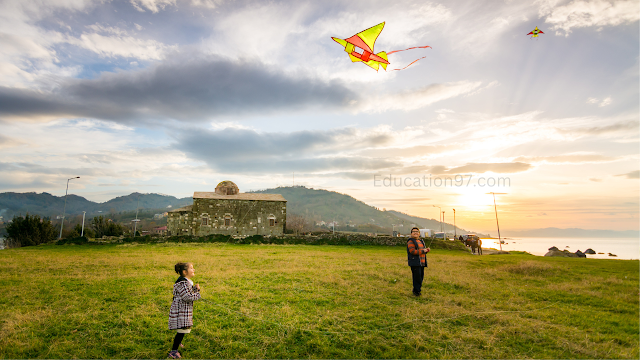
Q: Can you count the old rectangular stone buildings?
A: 1